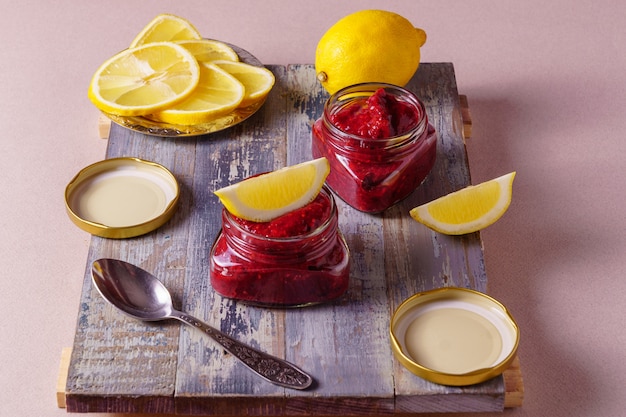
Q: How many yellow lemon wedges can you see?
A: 2